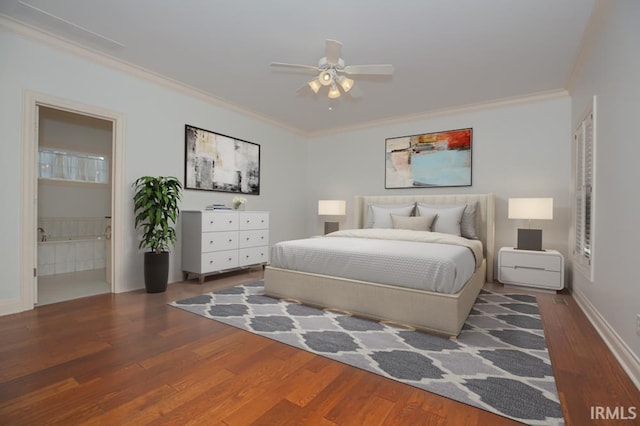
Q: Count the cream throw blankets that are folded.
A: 1